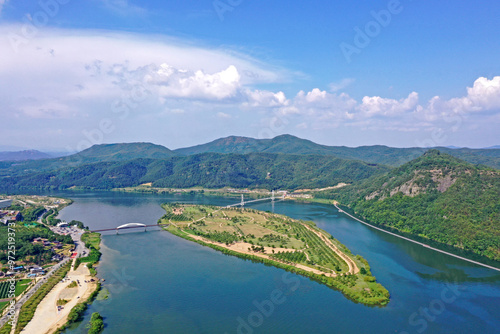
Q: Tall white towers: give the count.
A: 2